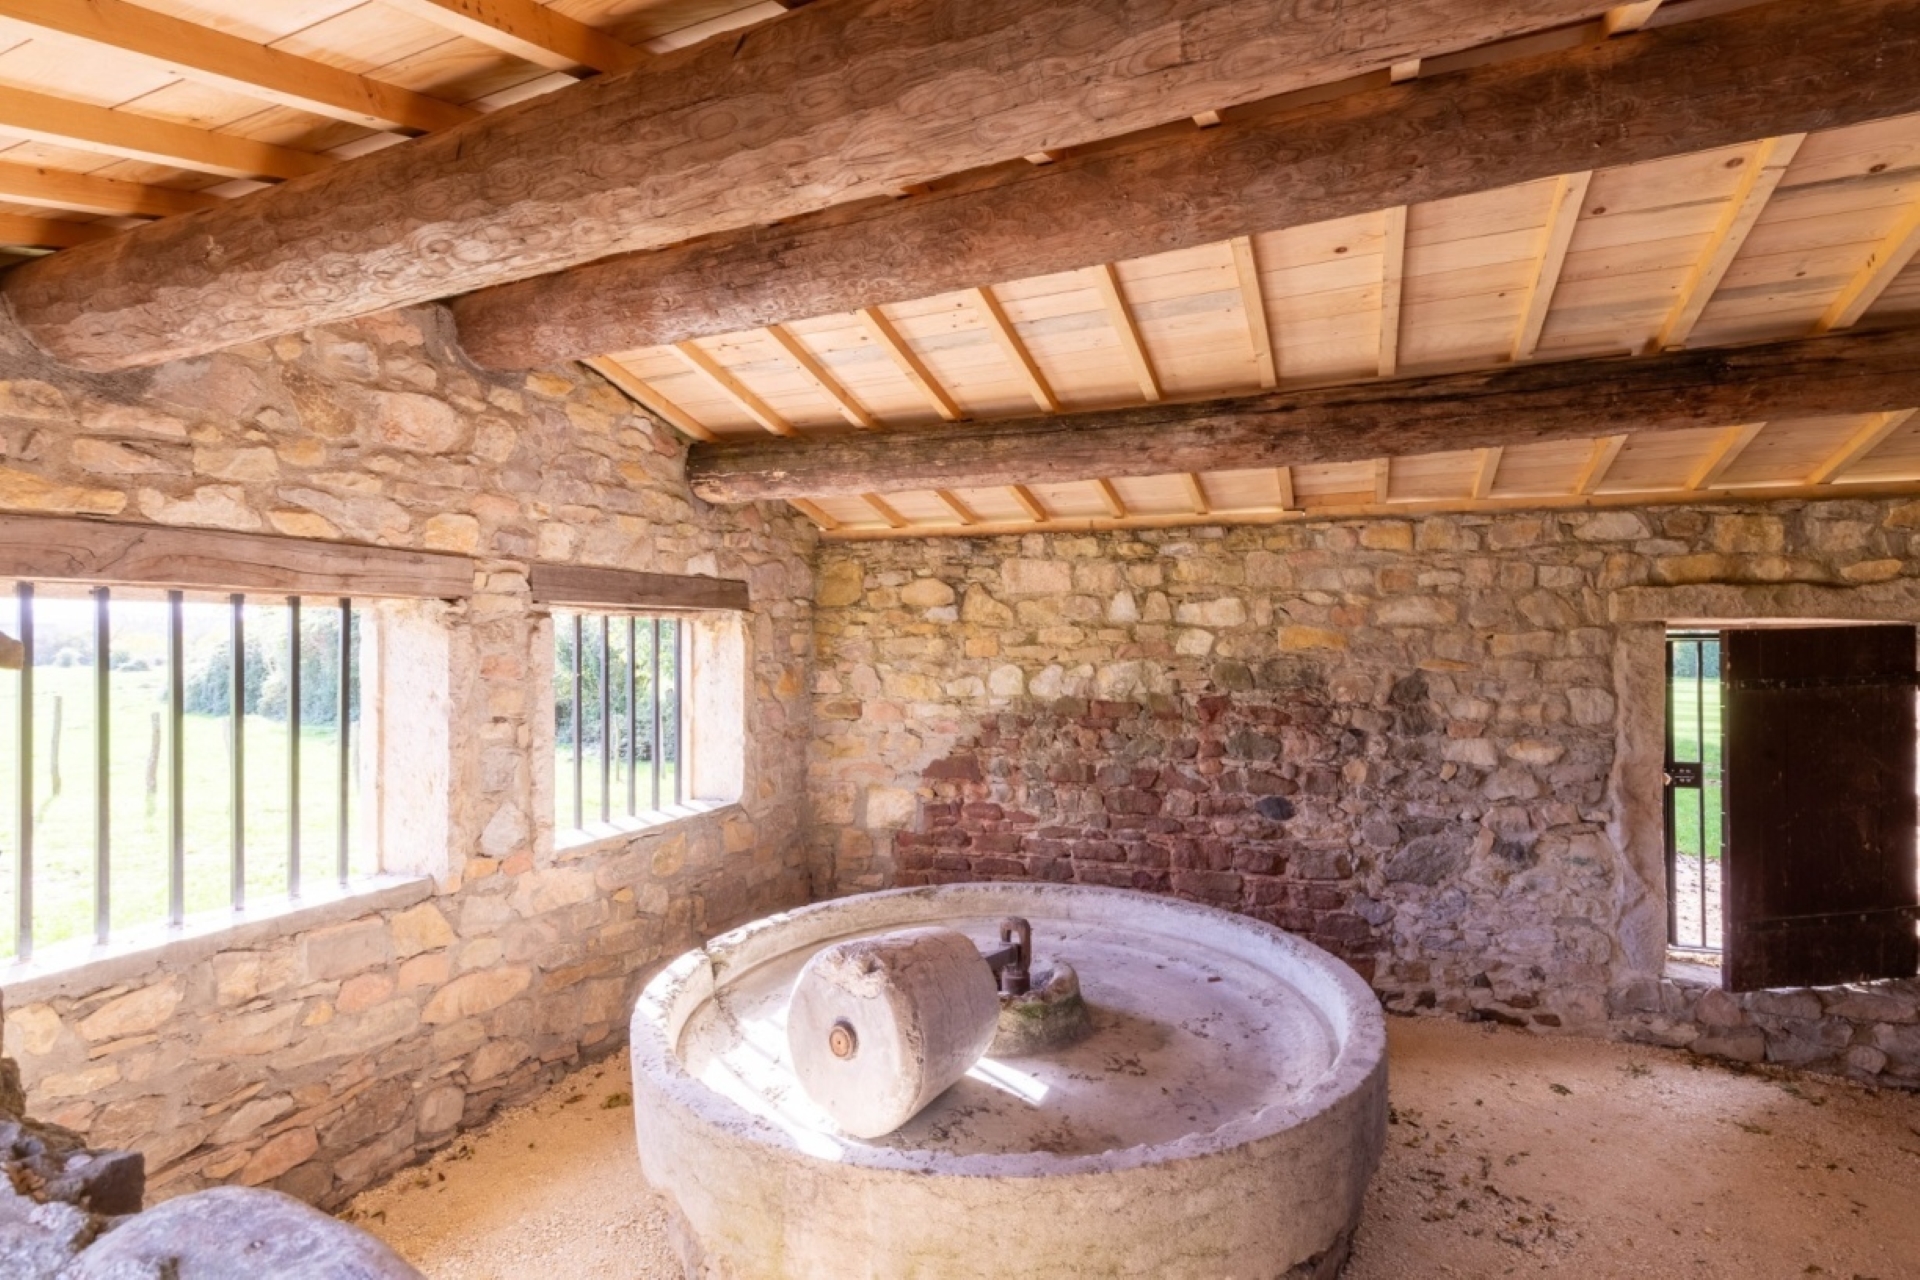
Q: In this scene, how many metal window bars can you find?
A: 11